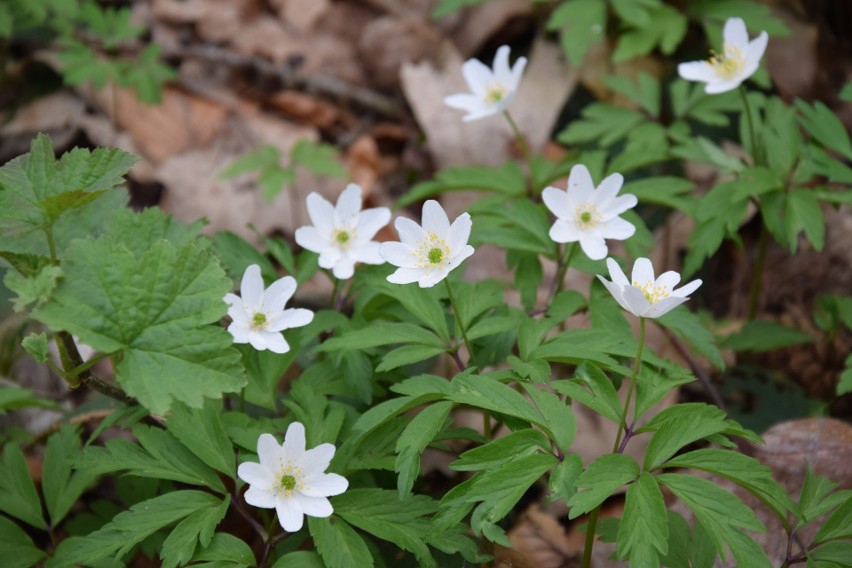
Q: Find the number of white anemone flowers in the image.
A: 8